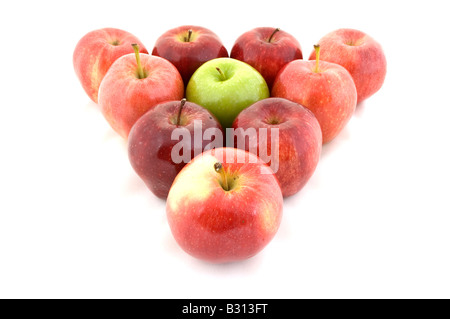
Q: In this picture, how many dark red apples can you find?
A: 4